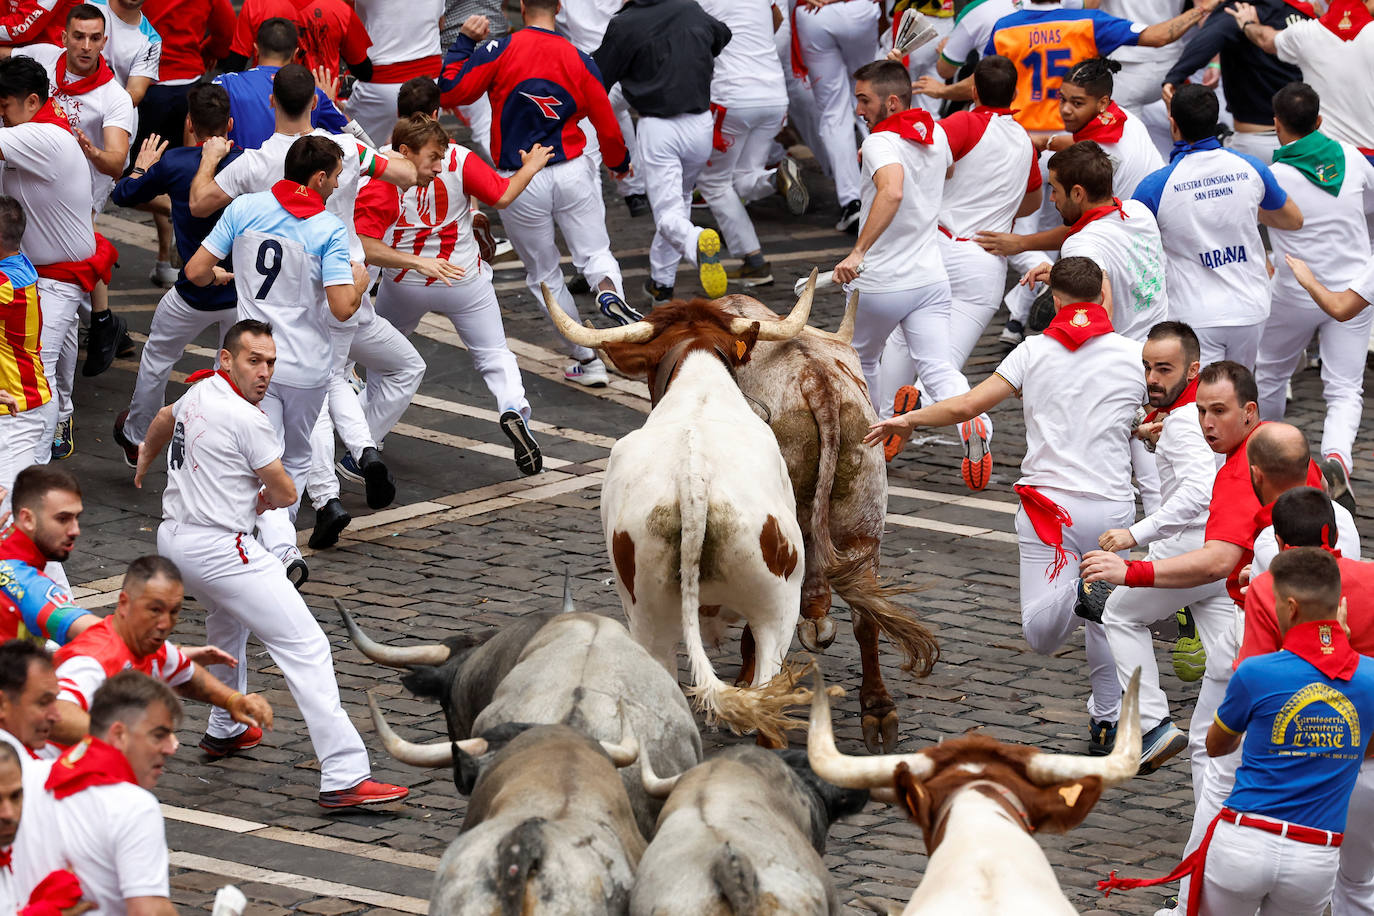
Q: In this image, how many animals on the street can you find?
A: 6